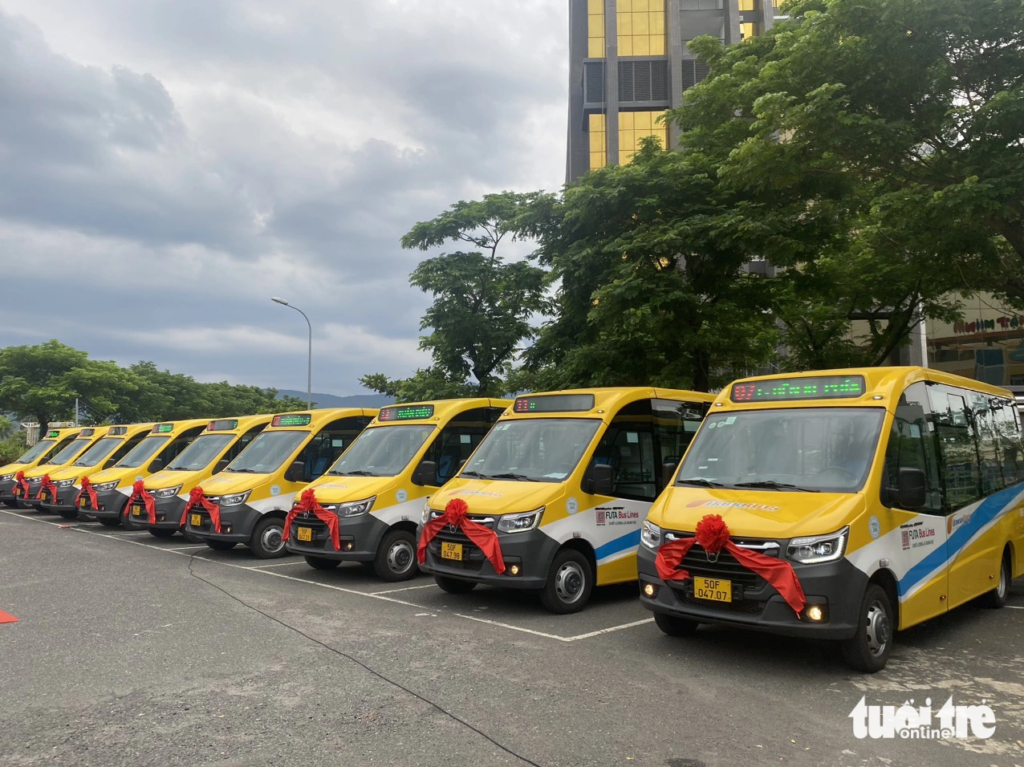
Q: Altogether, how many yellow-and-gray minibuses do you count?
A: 9